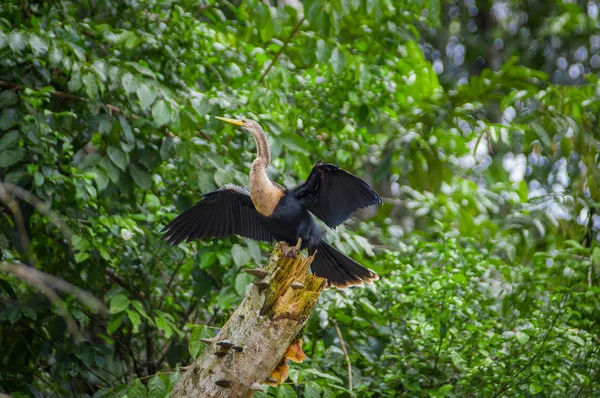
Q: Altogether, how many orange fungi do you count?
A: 2